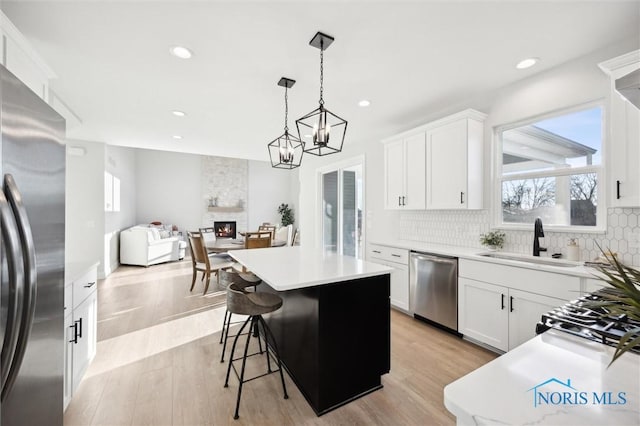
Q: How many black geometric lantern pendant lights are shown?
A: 2